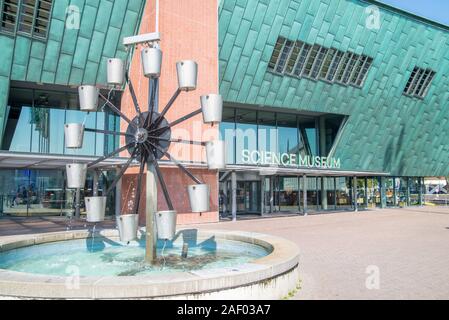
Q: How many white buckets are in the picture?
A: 12